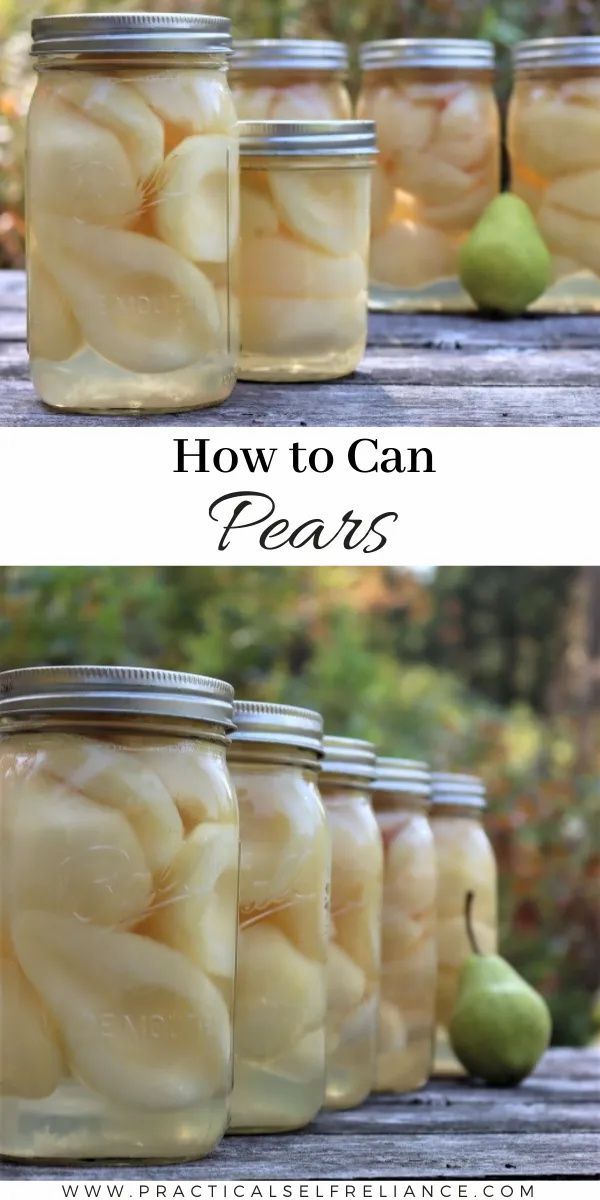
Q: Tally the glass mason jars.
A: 10